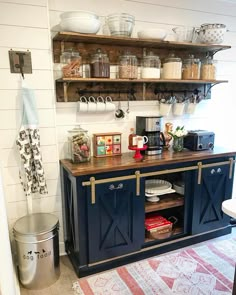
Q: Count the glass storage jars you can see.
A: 8